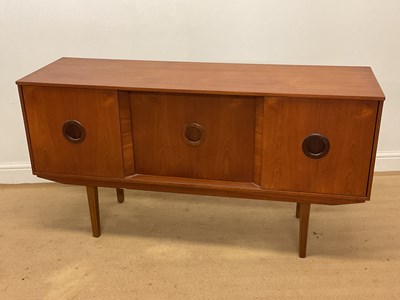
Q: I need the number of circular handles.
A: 3